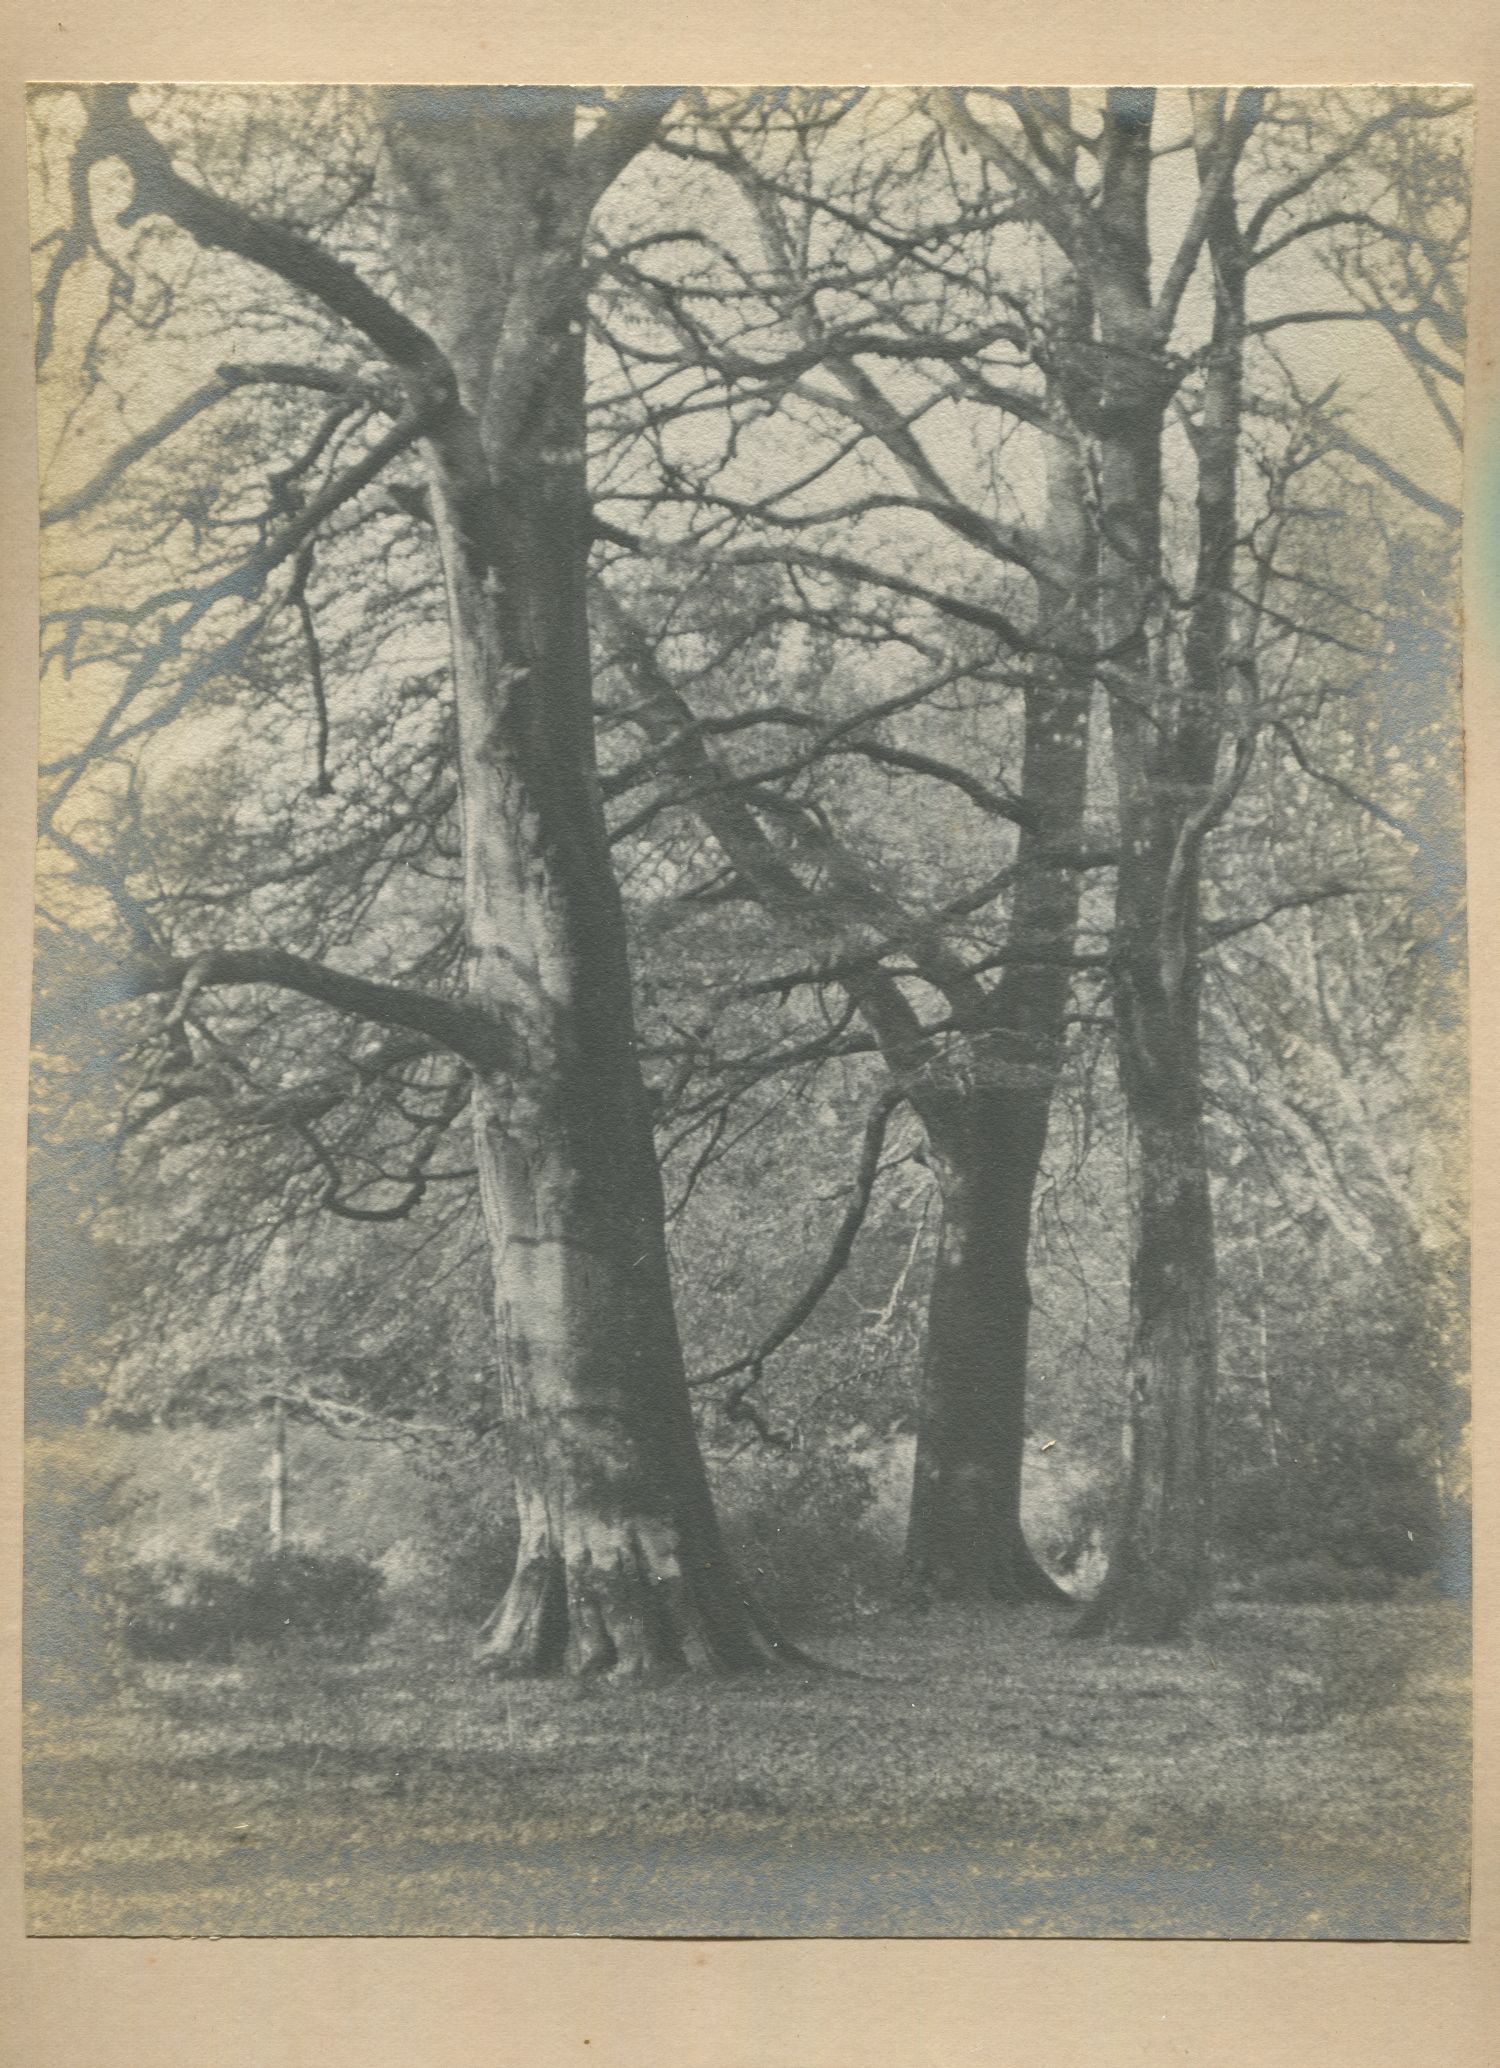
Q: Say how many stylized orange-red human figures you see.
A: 0